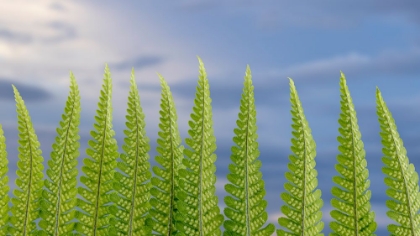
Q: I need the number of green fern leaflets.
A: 11